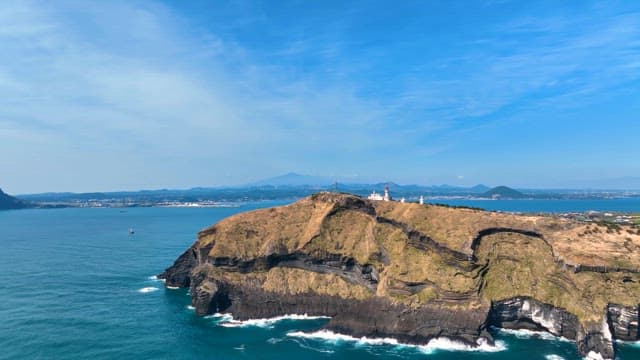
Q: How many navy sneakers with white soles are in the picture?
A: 0